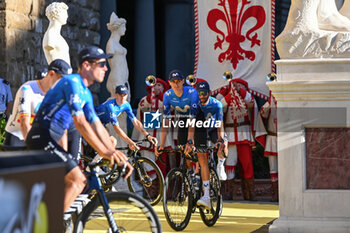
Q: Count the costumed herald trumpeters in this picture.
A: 4